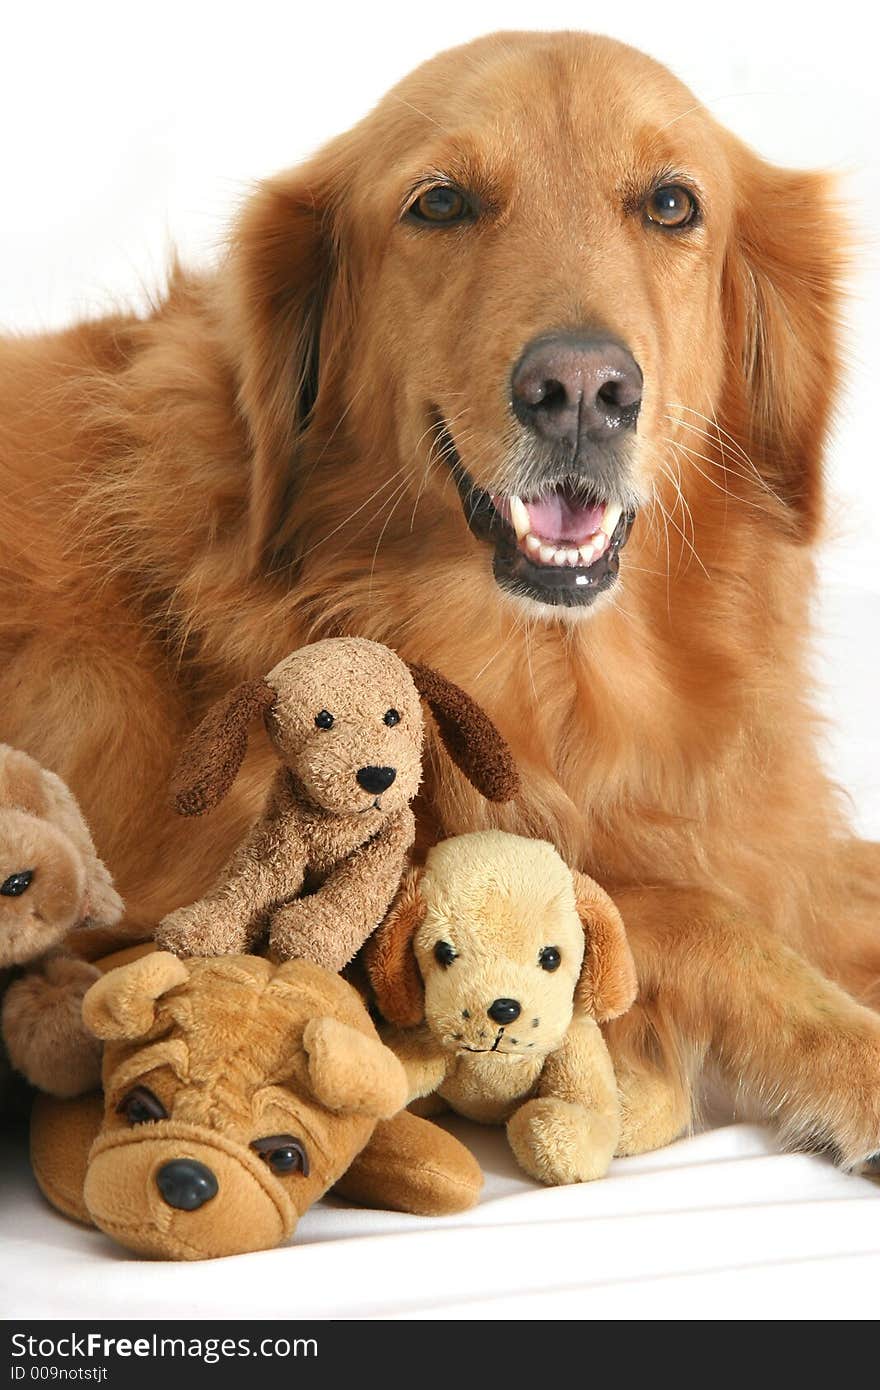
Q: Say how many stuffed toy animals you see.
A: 4